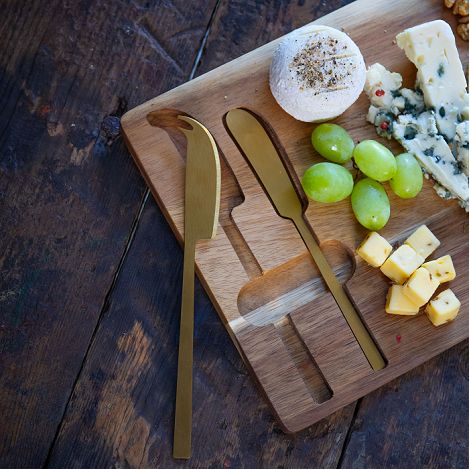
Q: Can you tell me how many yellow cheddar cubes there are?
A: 7